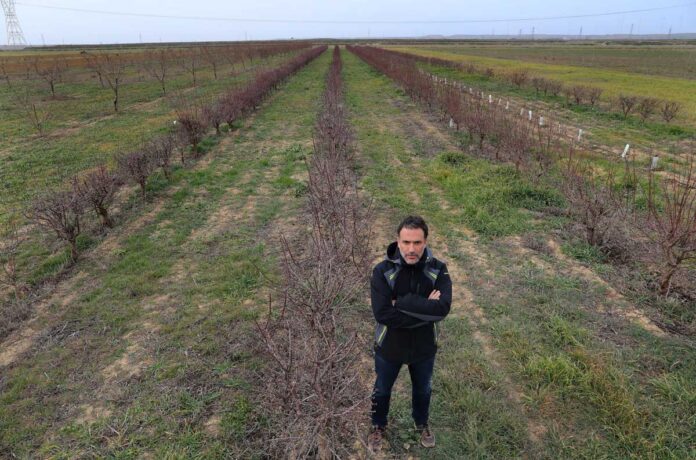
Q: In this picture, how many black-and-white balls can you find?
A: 0